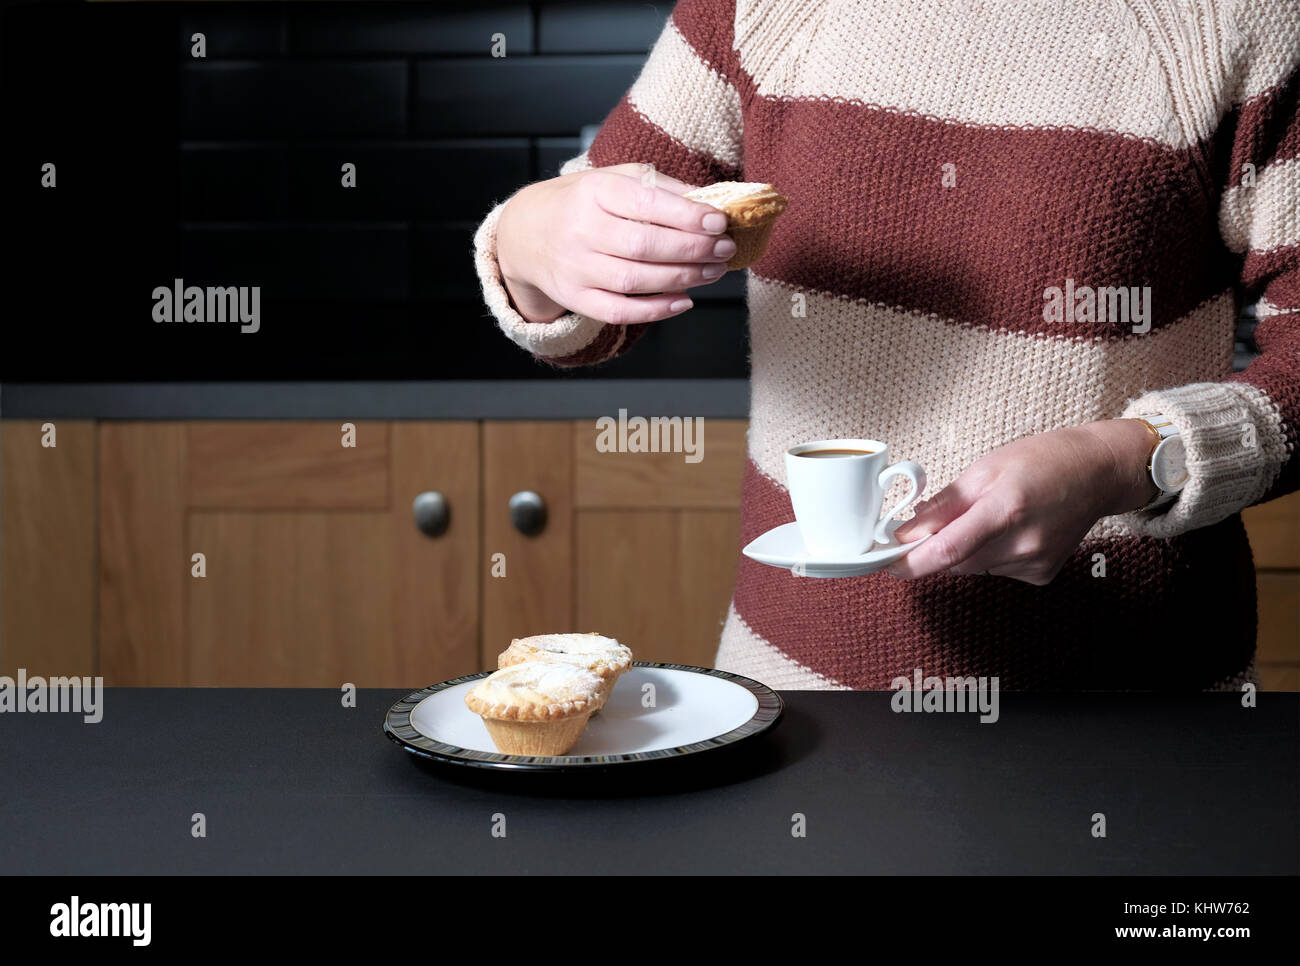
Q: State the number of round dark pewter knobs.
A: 2